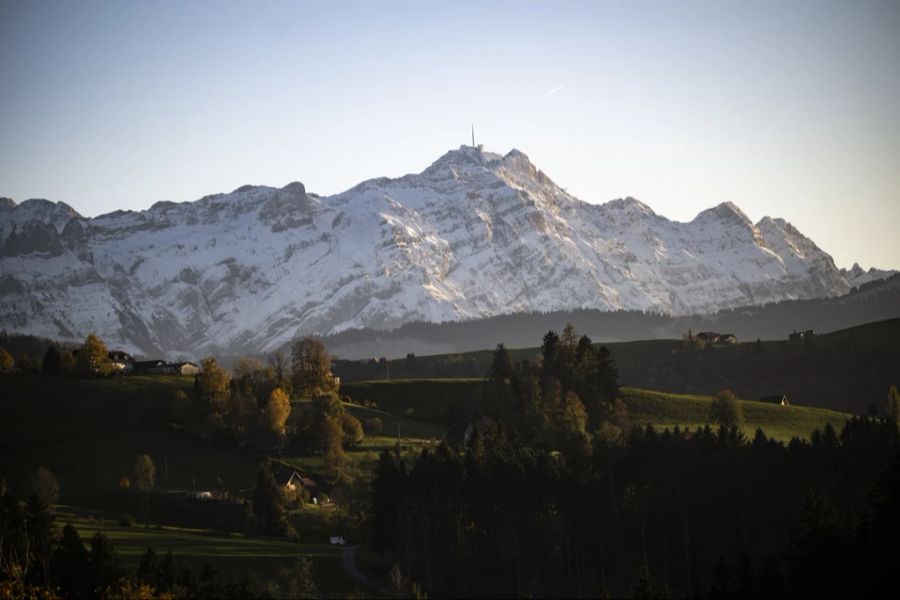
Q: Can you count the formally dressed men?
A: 0